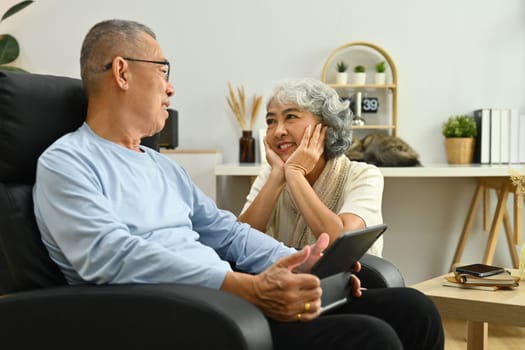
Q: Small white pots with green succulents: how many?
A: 3